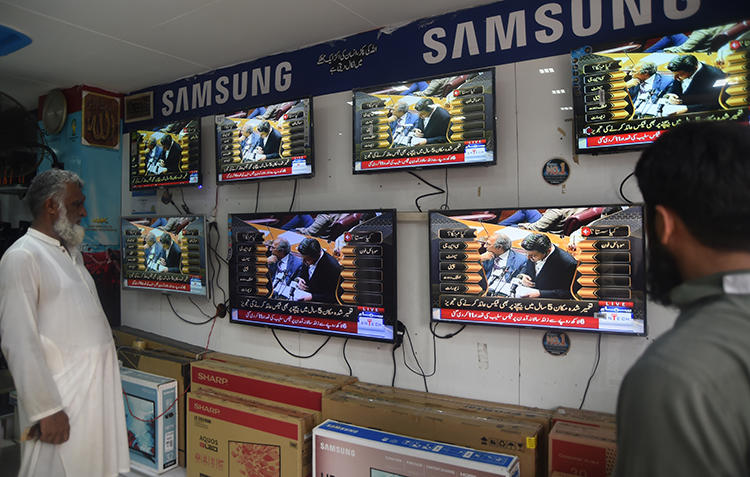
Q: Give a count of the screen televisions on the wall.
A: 7